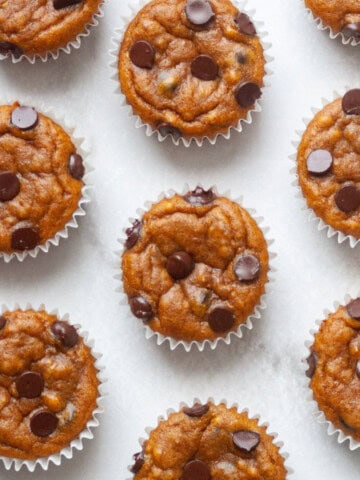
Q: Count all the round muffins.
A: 9